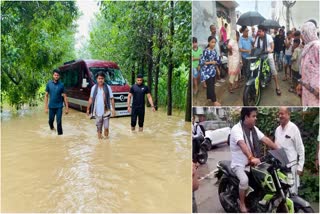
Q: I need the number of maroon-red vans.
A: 1